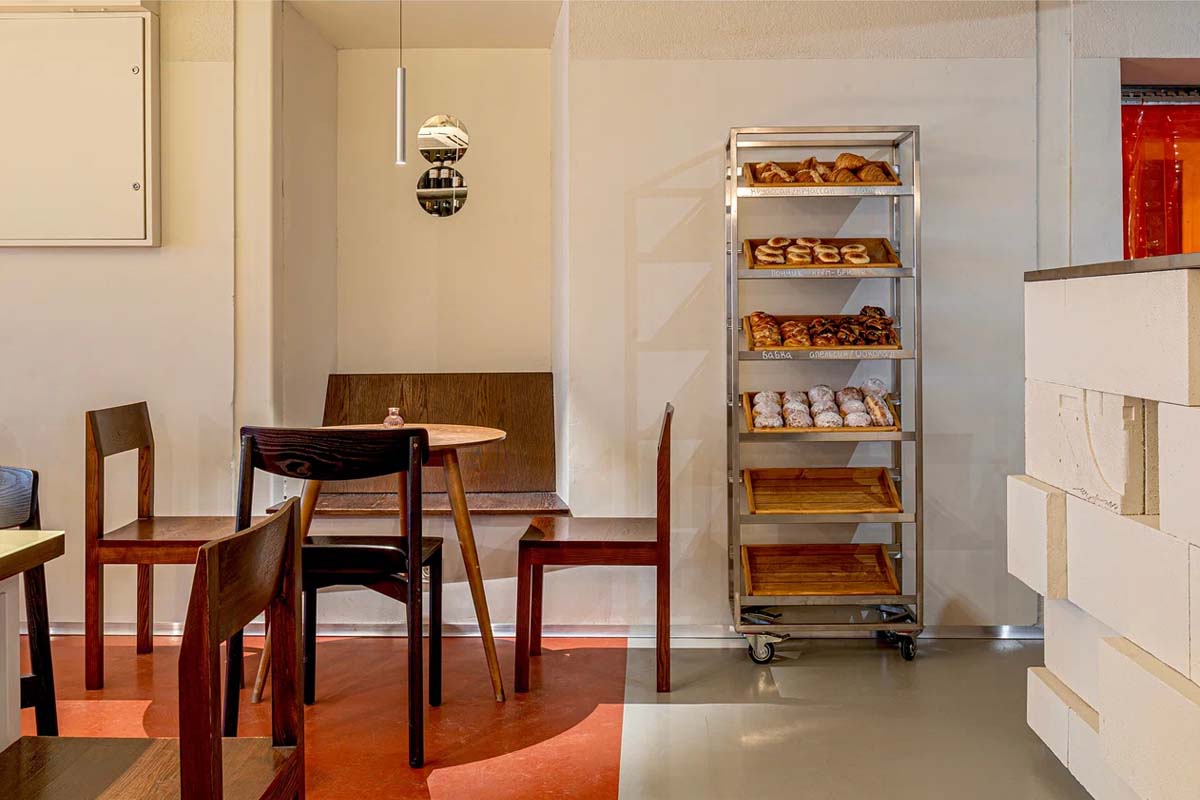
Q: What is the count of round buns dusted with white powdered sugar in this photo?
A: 14